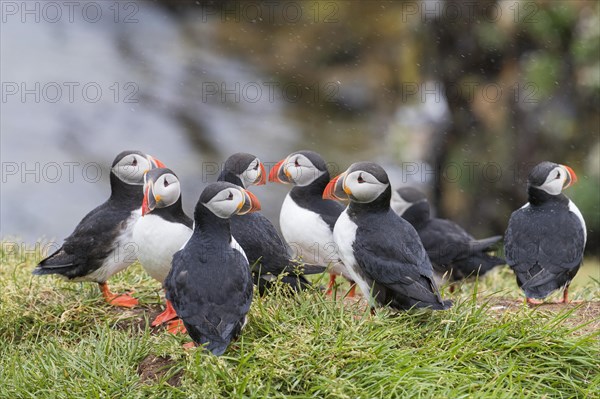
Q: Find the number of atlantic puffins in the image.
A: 8